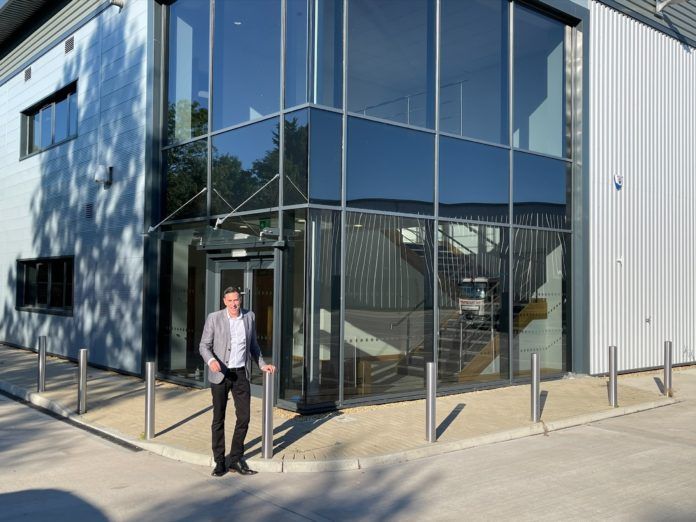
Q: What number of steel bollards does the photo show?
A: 8